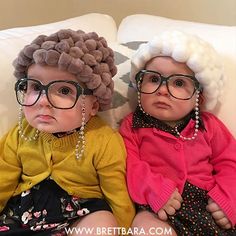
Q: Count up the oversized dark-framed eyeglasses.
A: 2